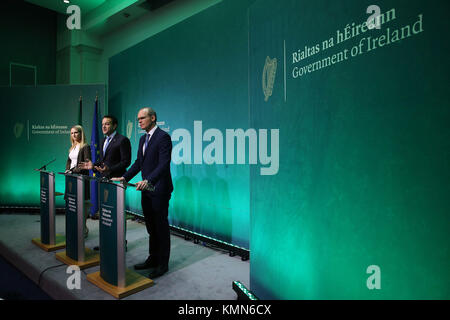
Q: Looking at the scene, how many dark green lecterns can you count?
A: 3